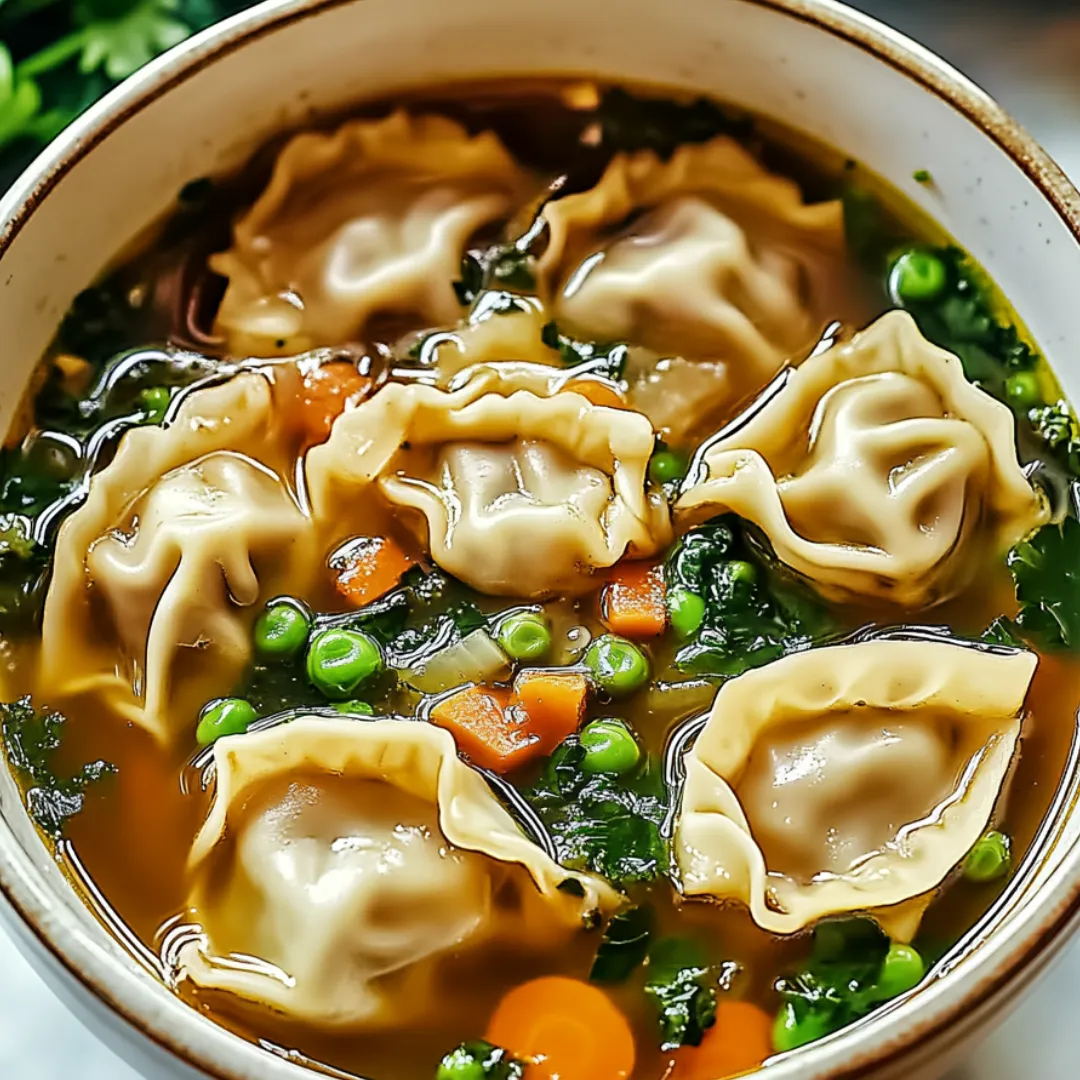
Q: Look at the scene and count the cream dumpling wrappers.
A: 7